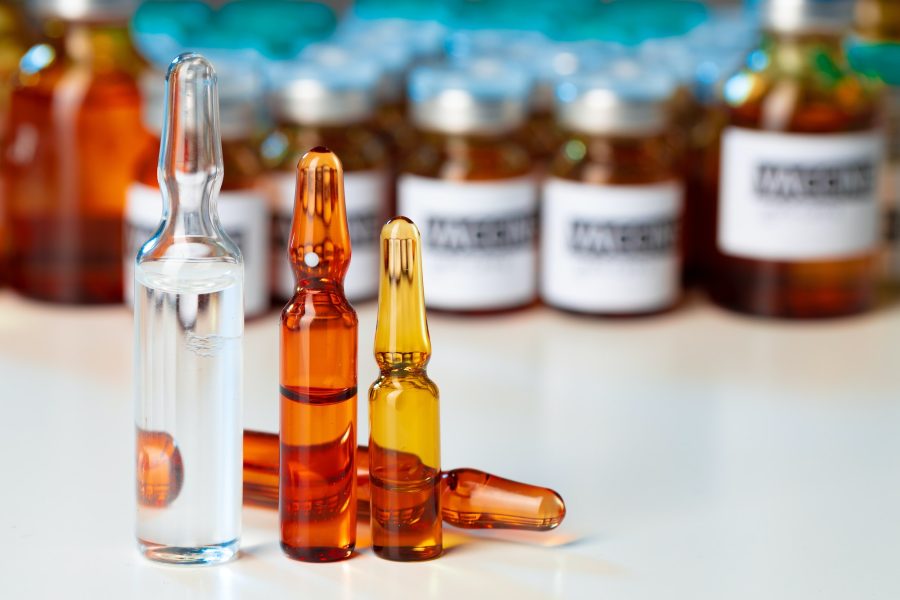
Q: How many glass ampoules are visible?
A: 4